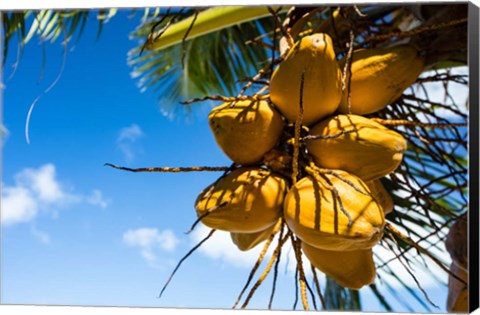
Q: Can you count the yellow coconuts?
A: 9